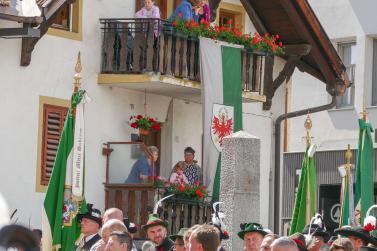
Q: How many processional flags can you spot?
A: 4